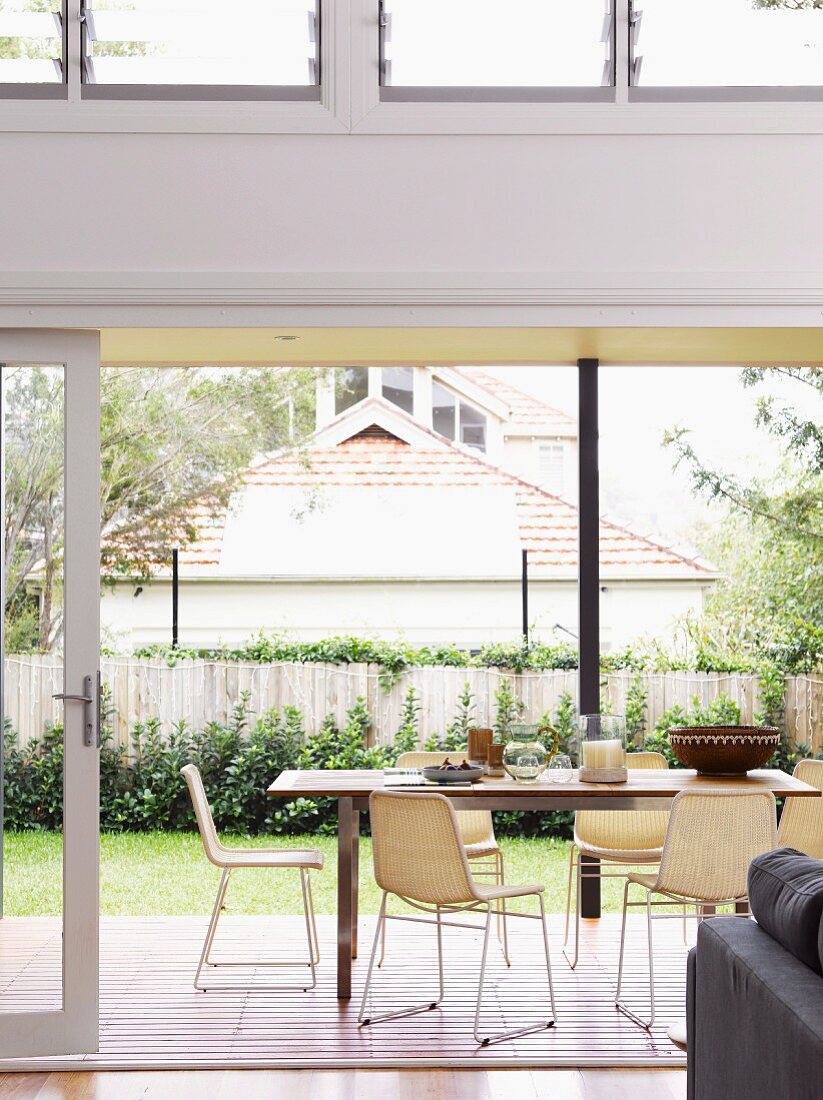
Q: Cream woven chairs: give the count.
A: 6